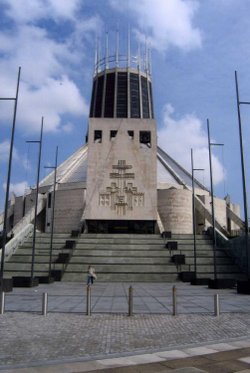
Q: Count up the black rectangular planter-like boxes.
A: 14